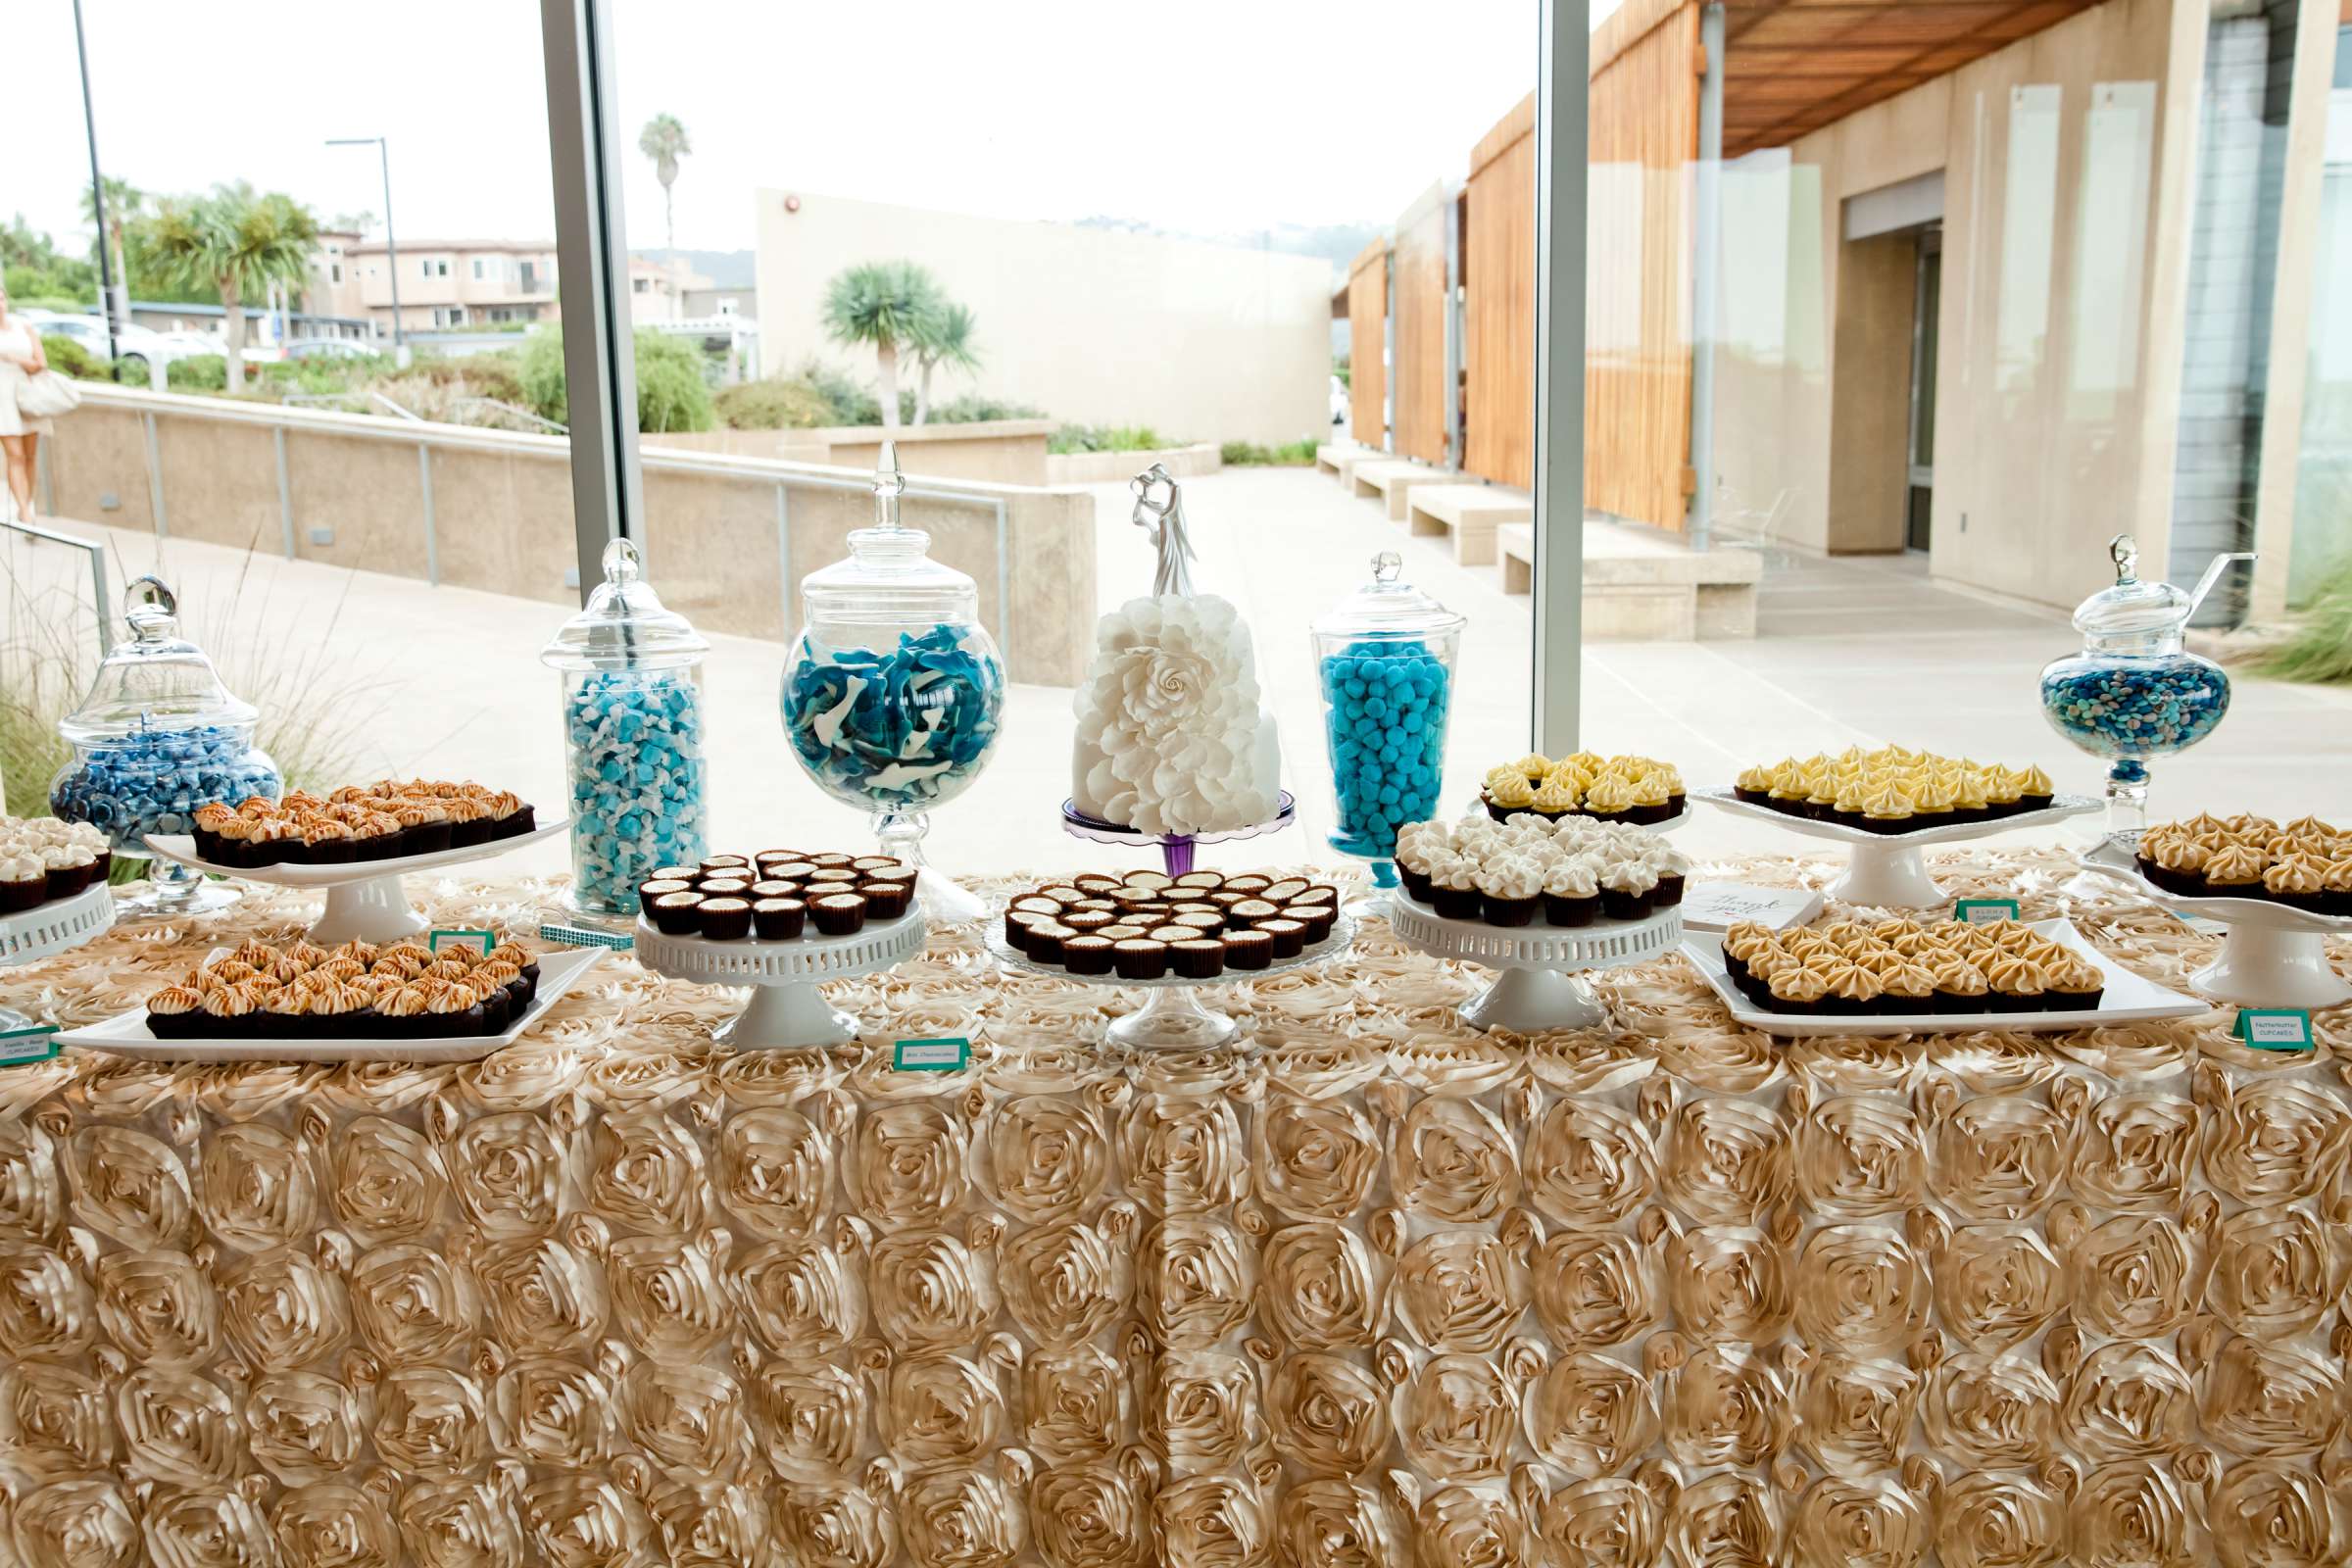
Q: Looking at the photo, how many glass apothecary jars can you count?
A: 5